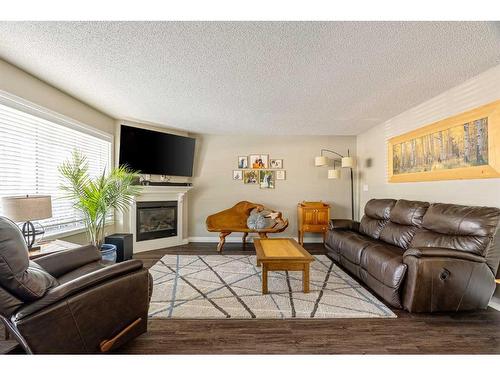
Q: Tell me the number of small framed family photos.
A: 7